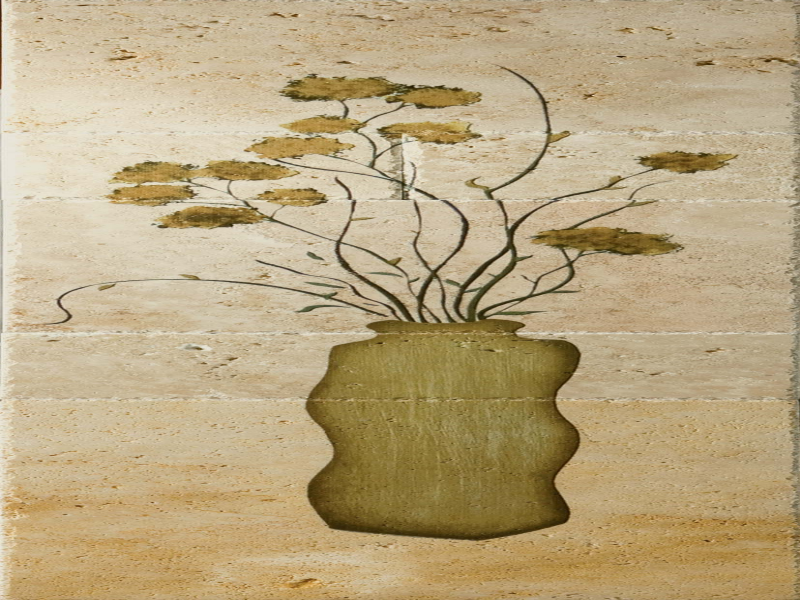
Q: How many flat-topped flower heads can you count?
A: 12